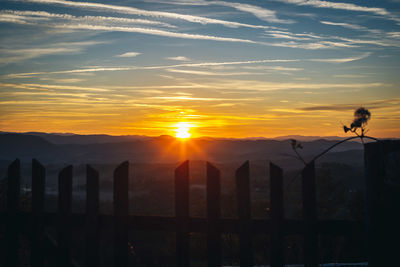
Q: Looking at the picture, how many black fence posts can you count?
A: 11